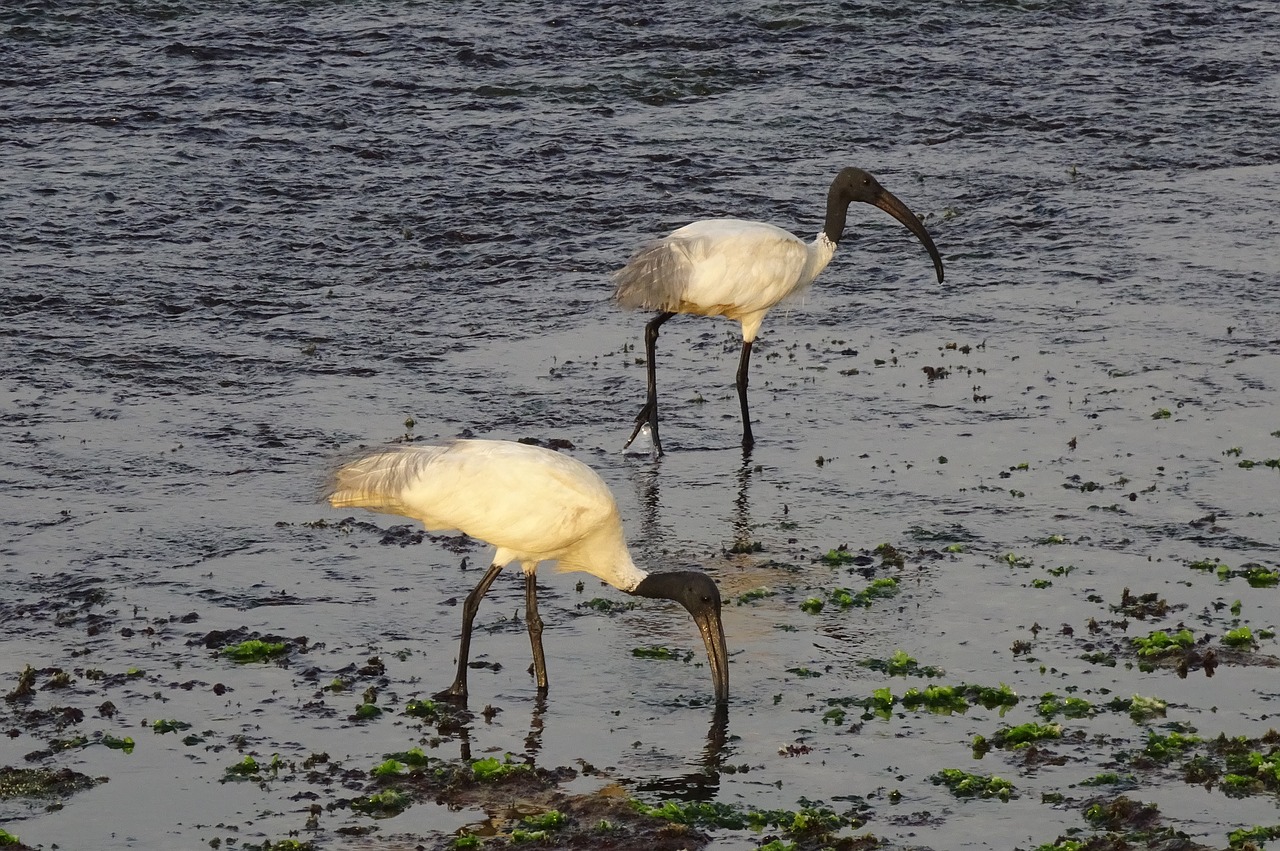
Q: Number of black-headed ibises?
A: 2